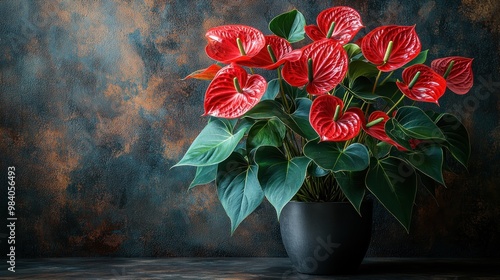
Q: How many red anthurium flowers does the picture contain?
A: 10